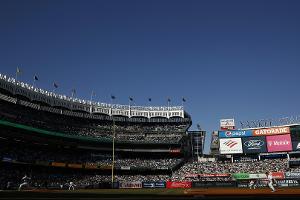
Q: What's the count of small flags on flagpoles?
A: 10